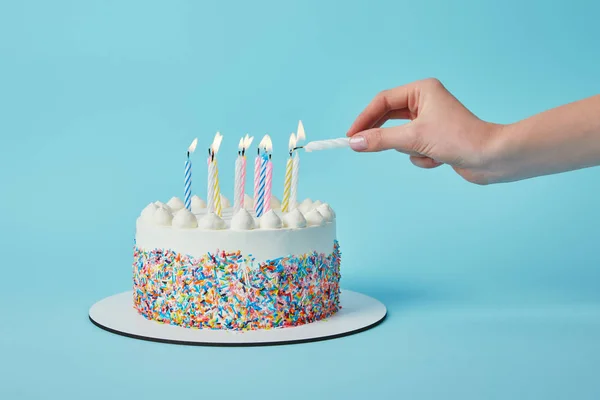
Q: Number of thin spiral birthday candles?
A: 12